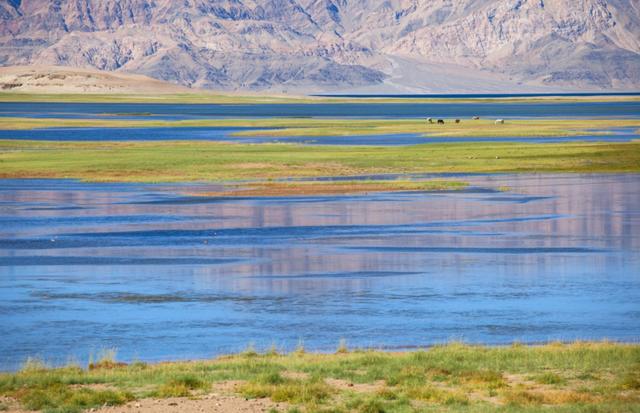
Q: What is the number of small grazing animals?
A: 5